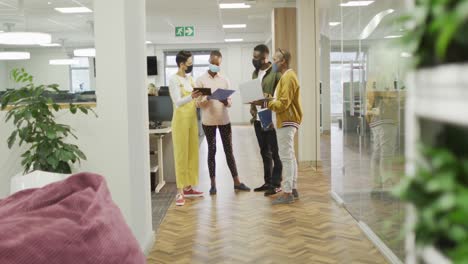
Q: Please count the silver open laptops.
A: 1